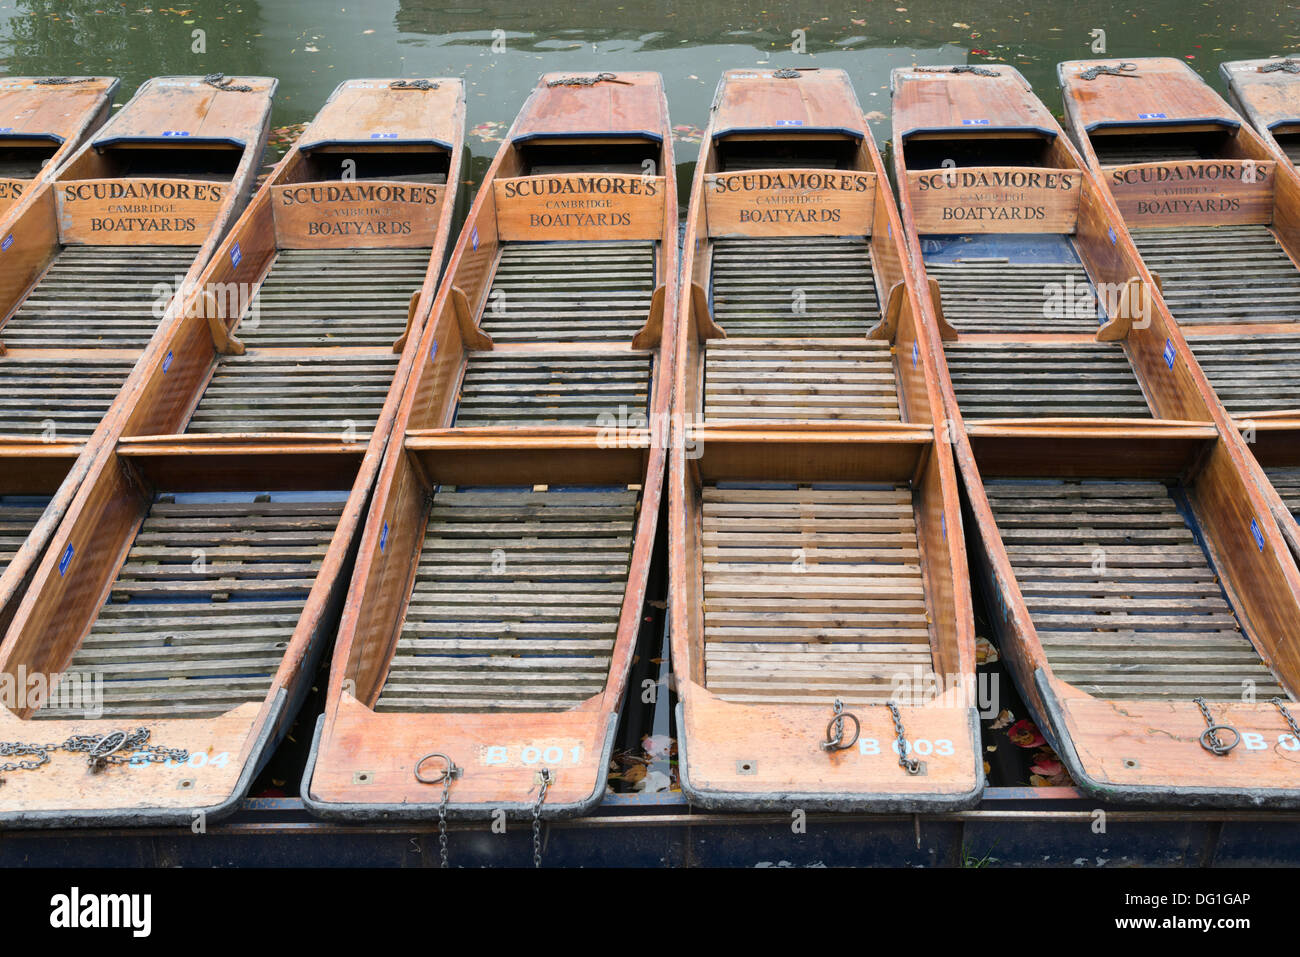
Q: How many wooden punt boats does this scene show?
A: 8